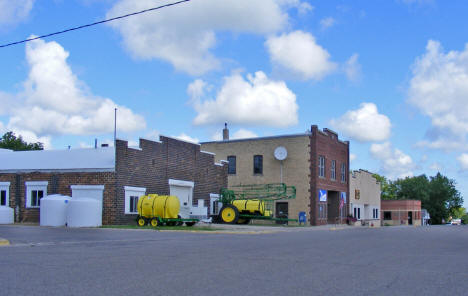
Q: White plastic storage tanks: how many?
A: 3